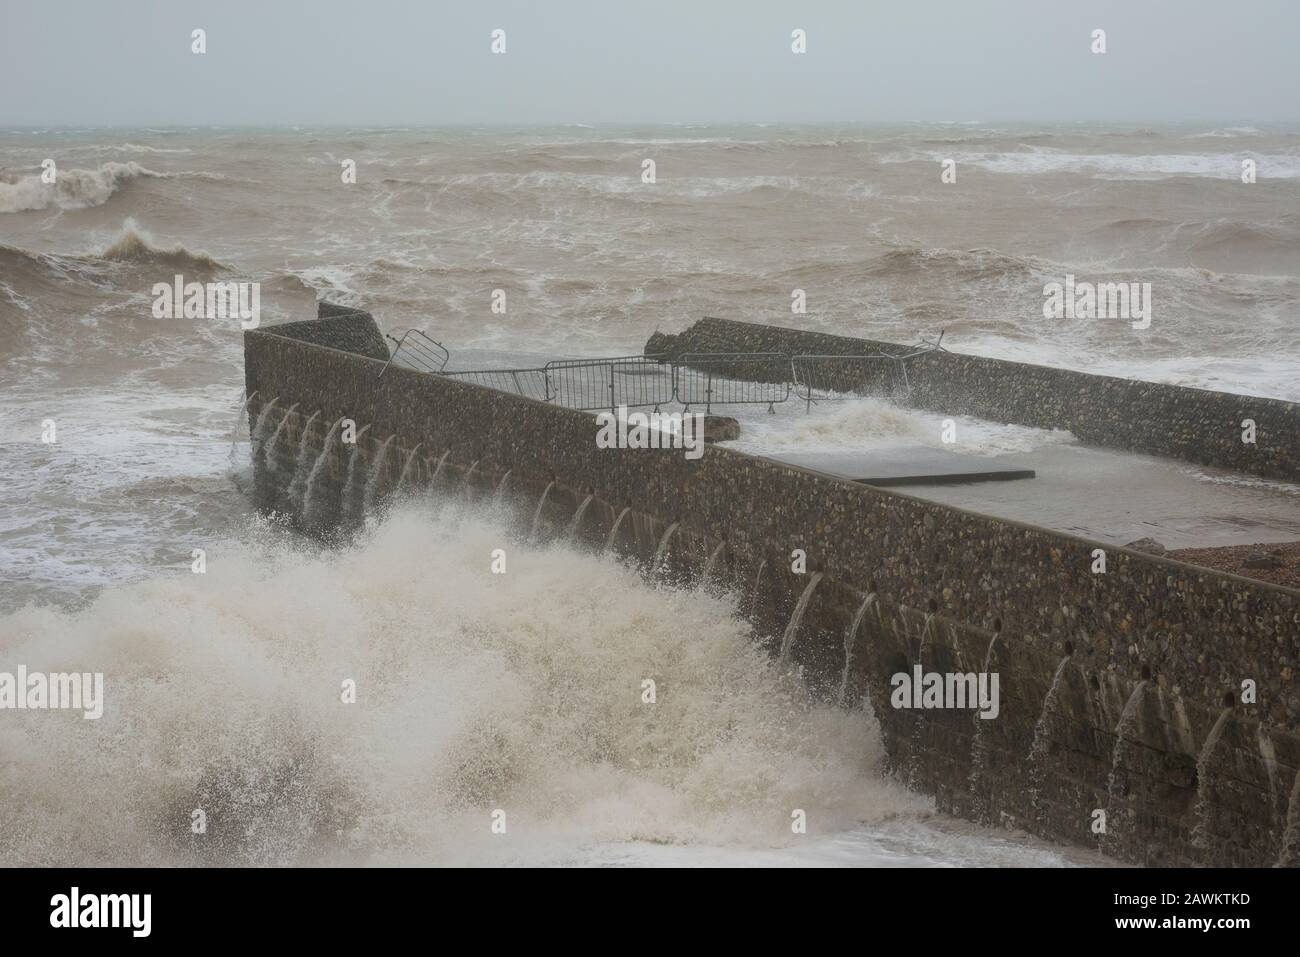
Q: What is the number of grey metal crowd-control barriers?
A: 6